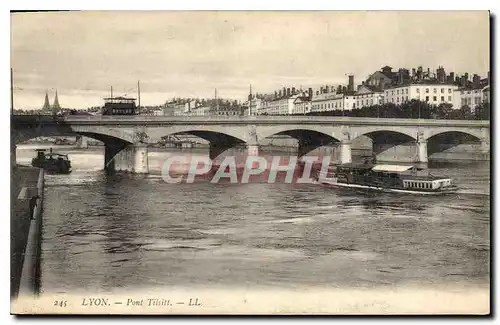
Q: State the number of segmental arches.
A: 5